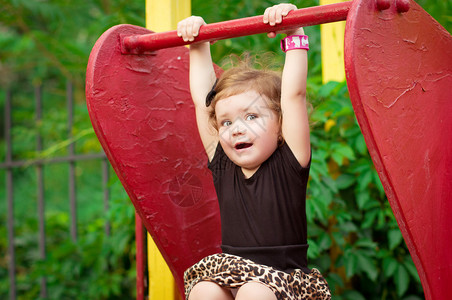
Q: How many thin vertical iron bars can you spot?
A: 4